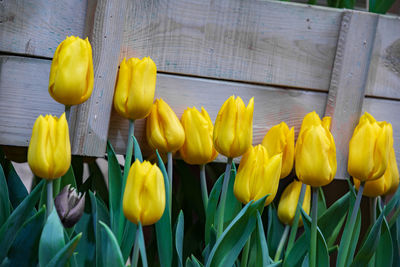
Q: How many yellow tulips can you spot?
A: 13